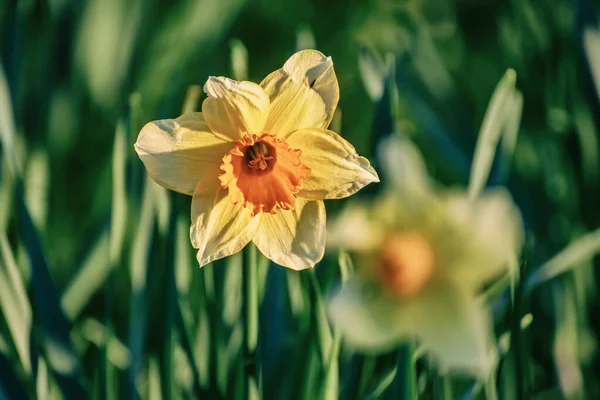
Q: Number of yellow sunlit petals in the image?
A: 6